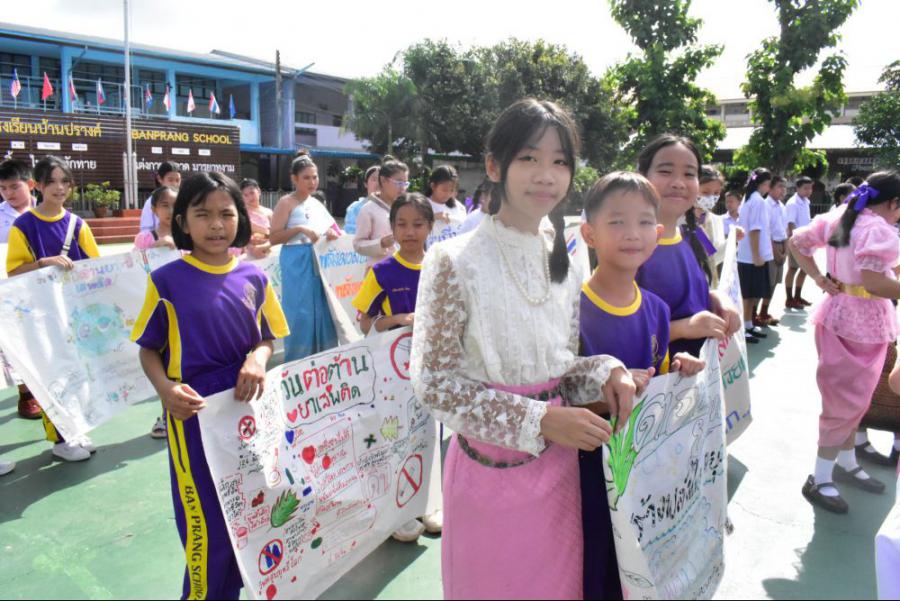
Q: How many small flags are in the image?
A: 9